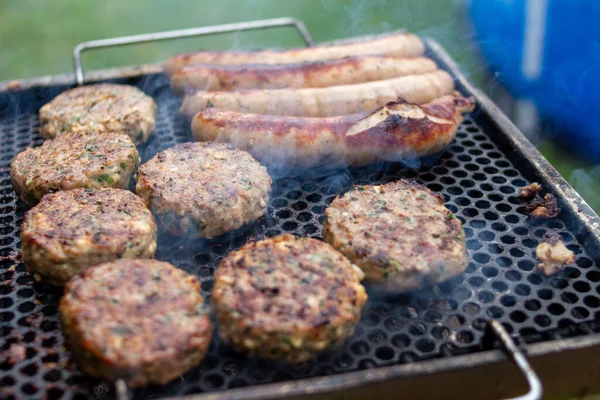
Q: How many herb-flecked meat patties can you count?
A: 7